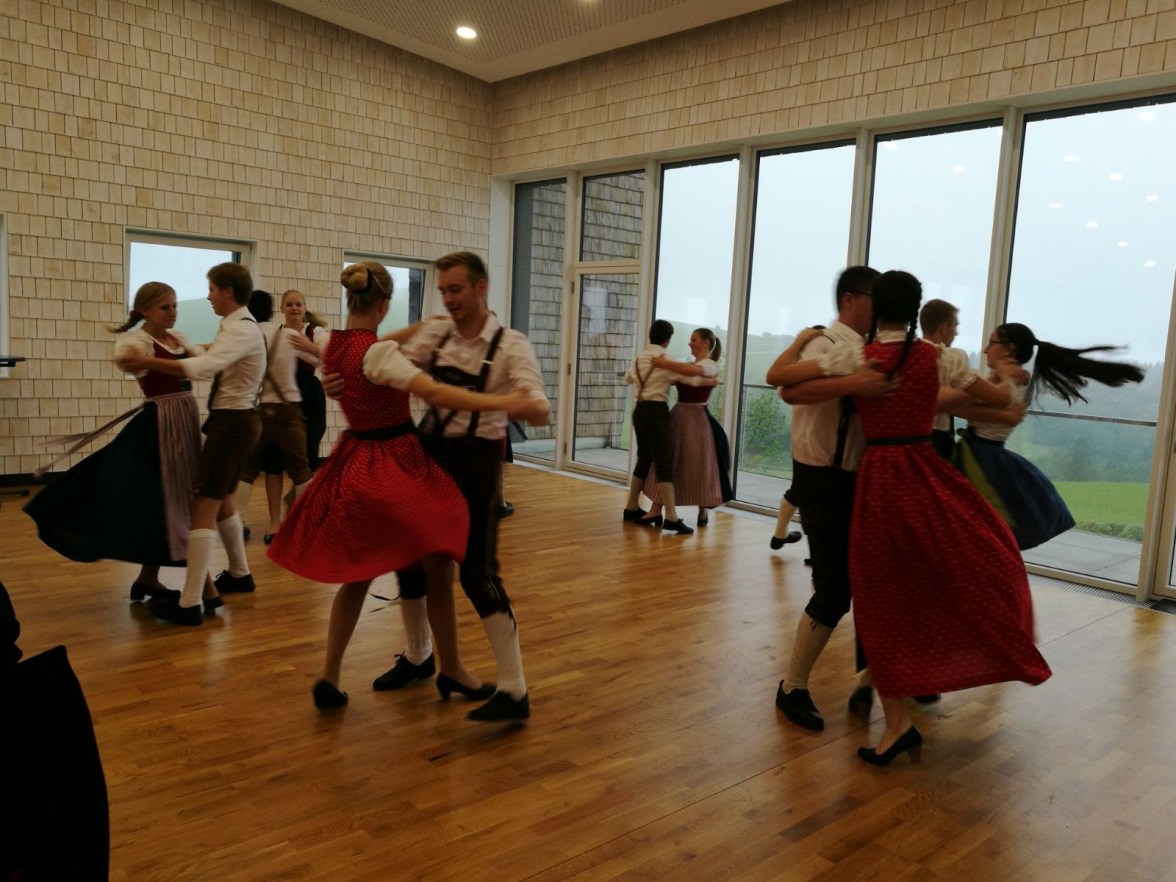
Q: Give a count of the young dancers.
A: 12